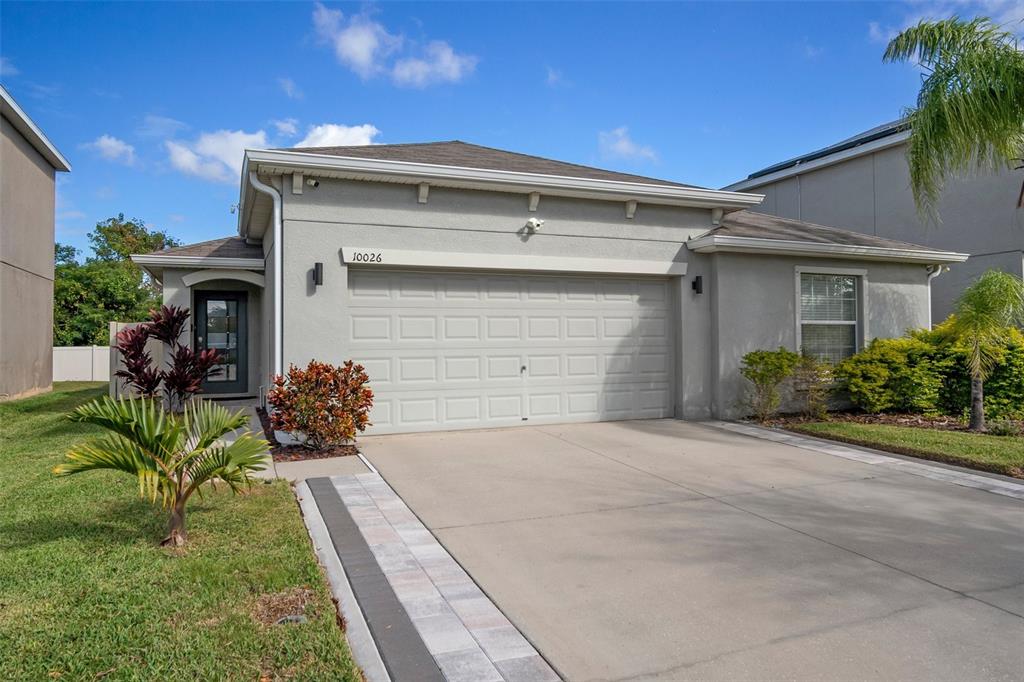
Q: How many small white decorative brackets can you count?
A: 5